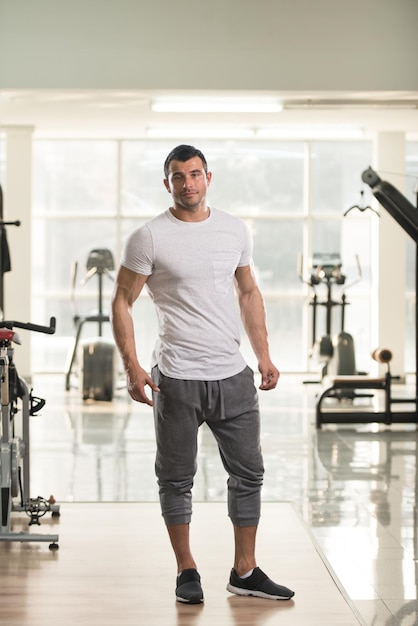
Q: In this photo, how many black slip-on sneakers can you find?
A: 2